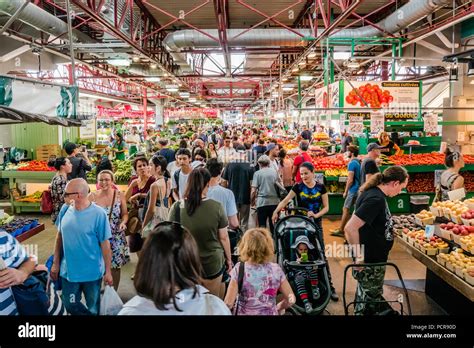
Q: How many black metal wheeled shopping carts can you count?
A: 1